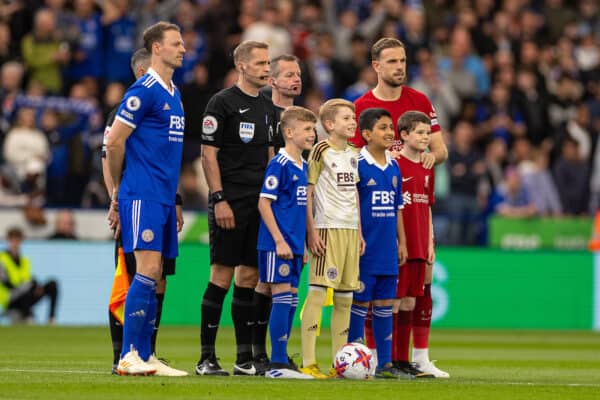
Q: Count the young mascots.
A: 4